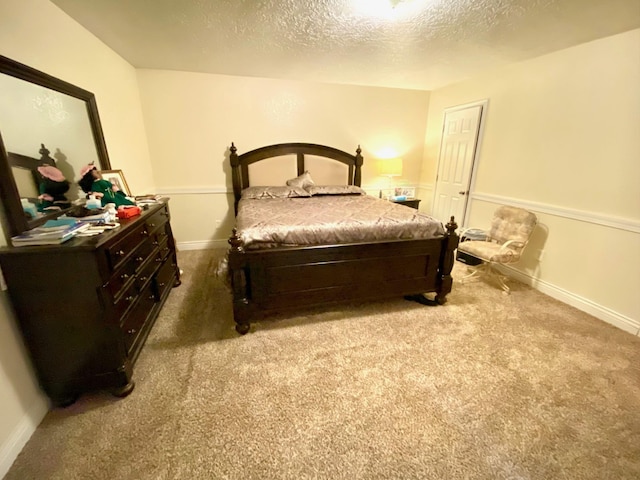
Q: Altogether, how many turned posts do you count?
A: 4